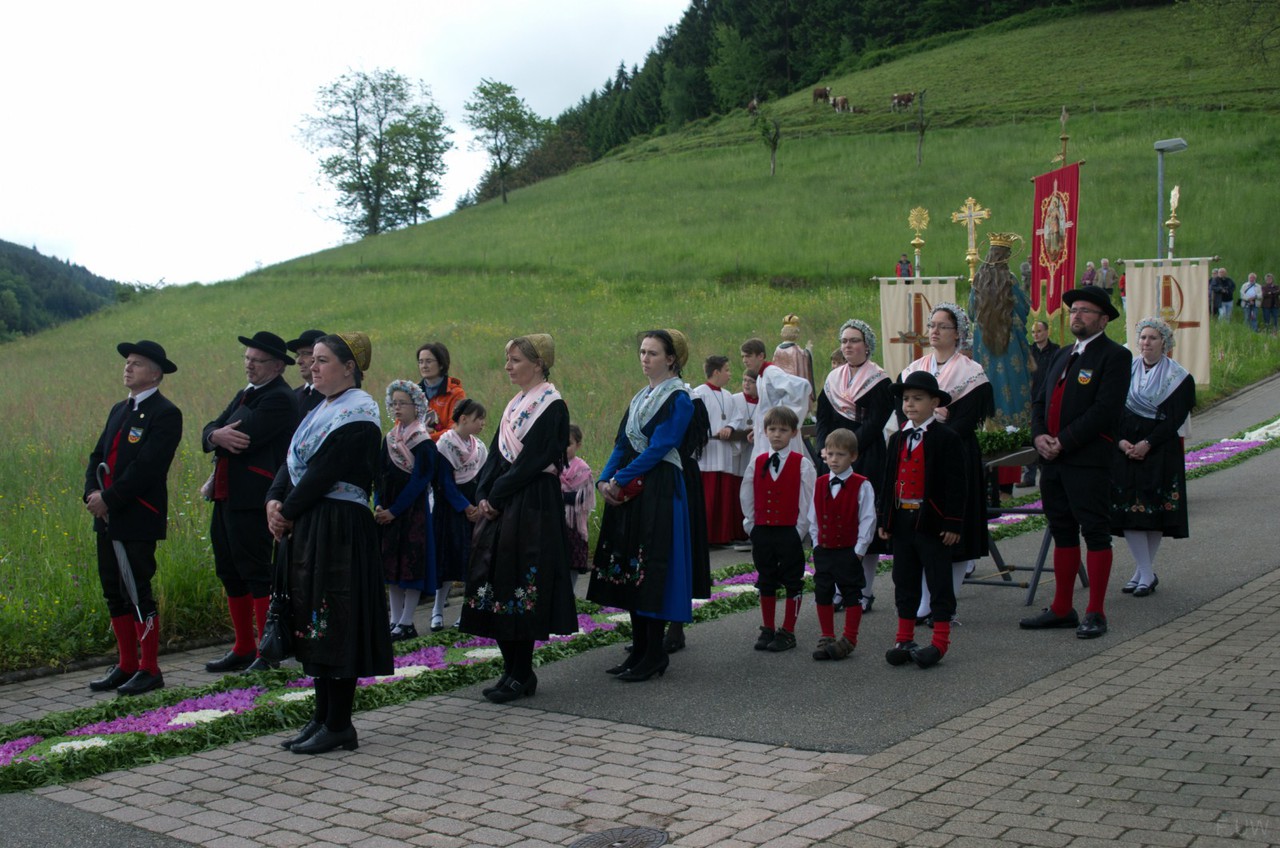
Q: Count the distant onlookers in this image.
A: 9